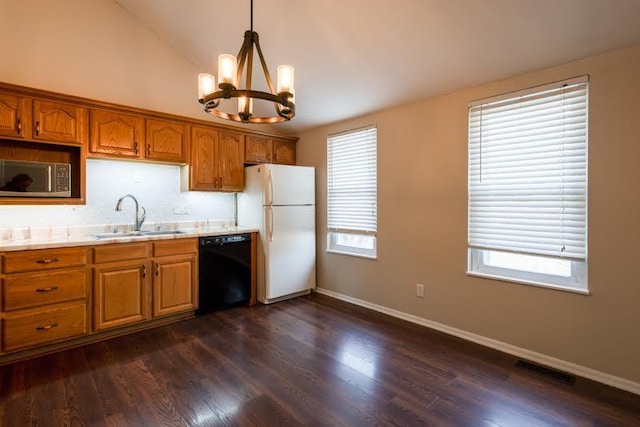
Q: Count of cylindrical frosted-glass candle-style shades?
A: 5